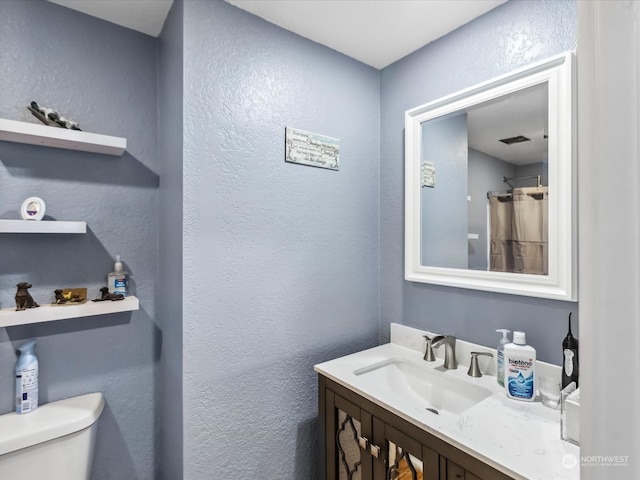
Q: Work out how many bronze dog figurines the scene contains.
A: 3